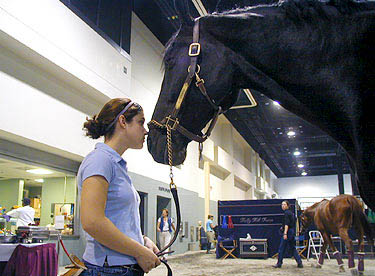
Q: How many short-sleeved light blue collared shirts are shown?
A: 1